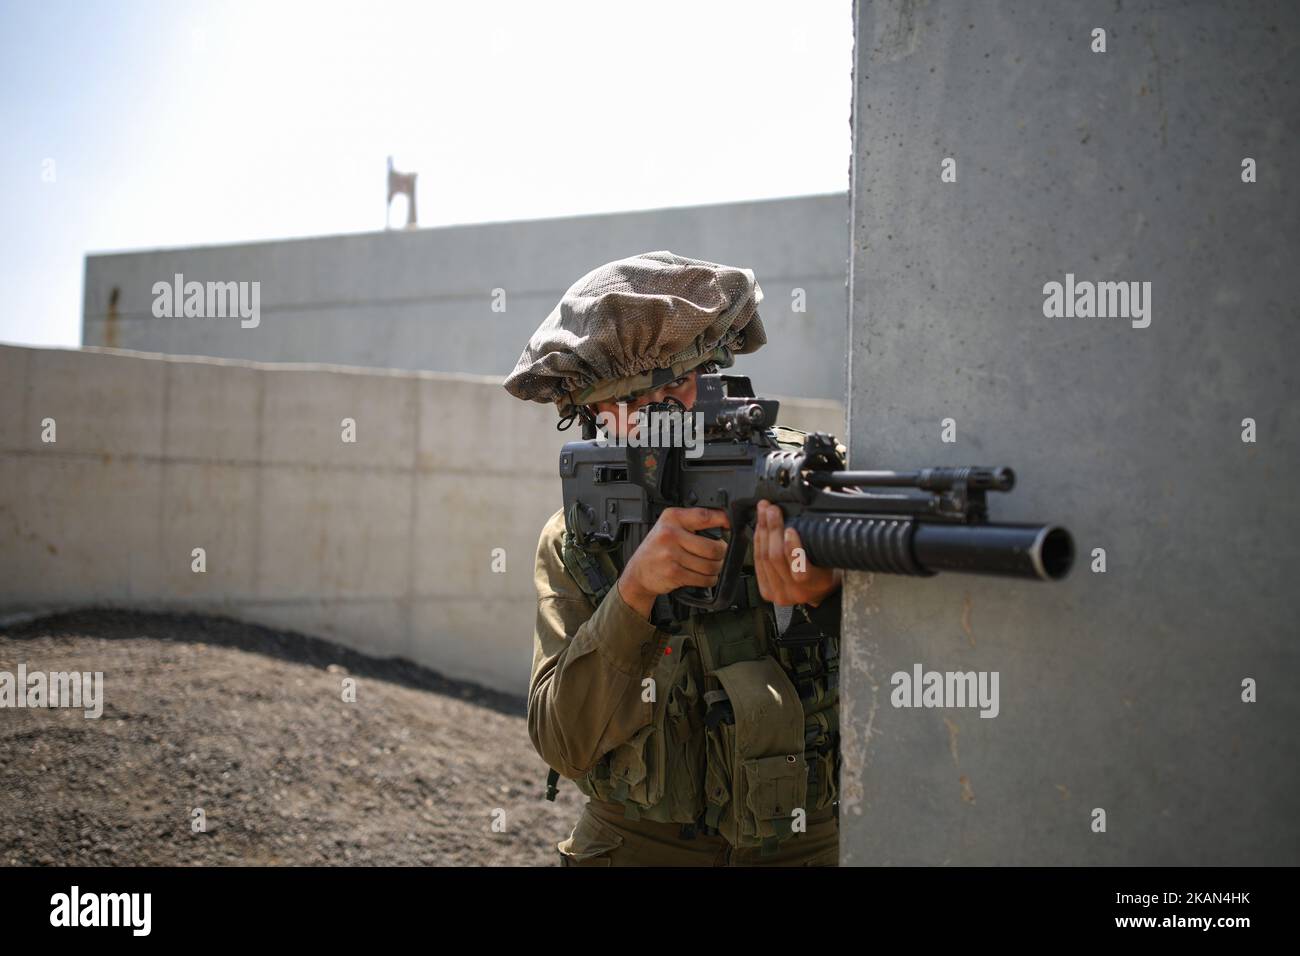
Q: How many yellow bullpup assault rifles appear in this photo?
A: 0